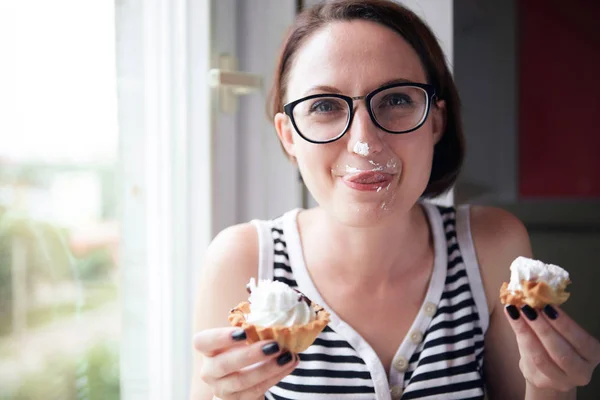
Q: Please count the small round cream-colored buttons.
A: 4